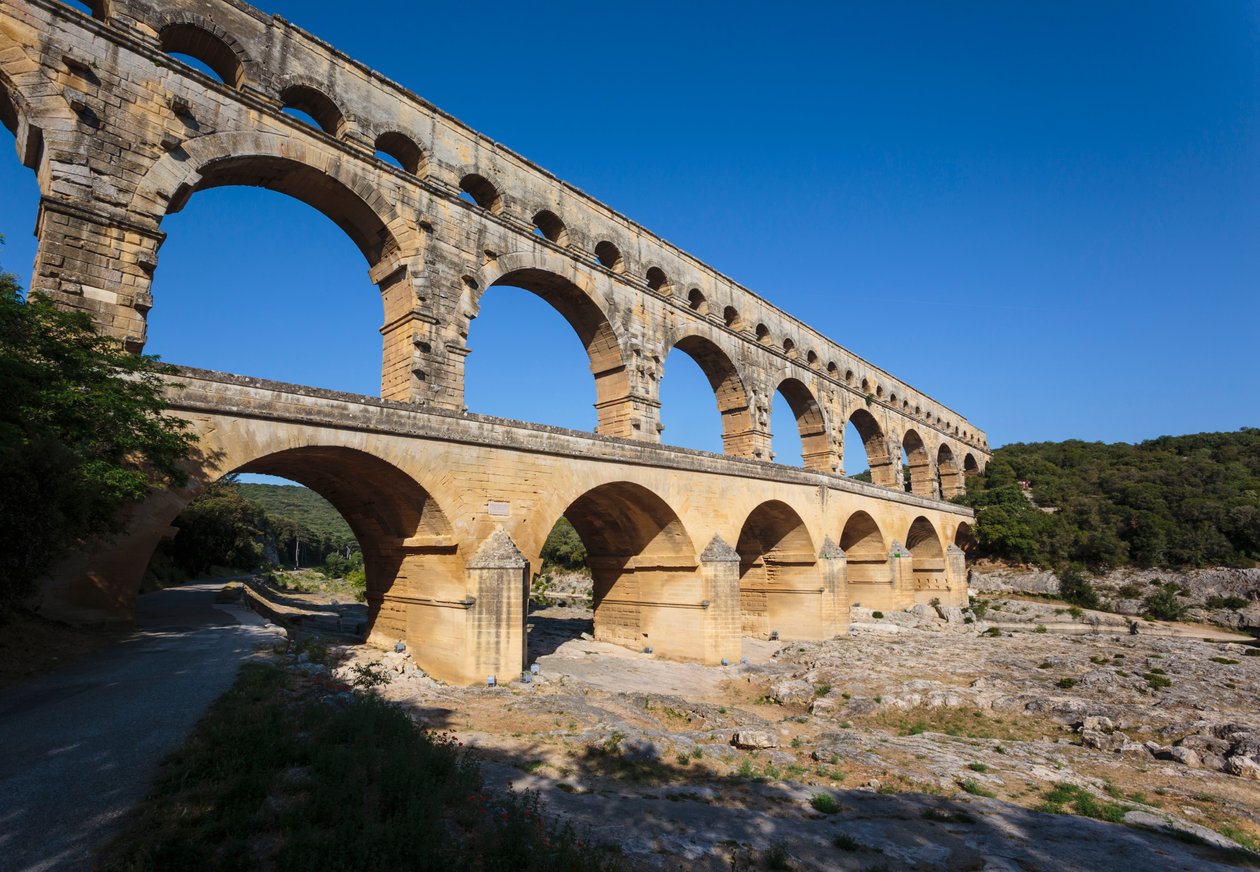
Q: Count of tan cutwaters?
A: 5